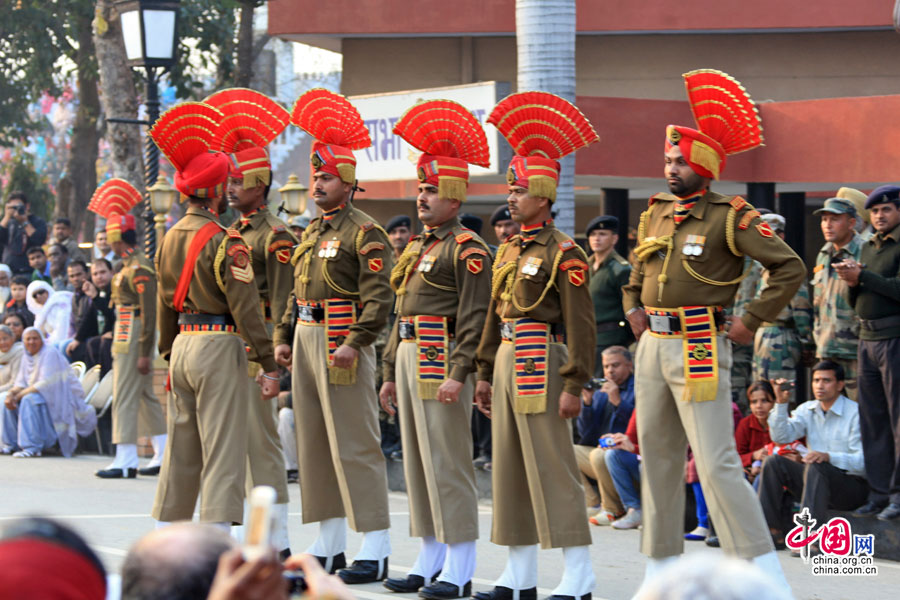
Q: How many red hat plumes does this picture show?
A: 7